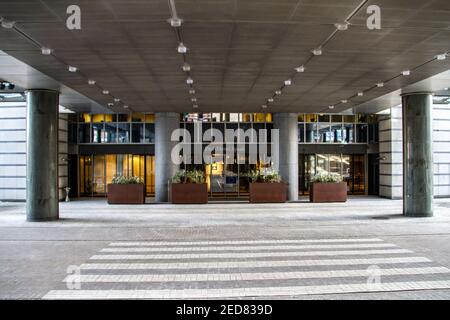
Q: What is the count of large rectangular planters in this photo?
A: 4